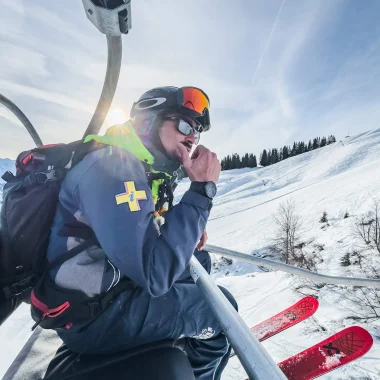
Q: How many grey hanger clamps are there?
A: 1